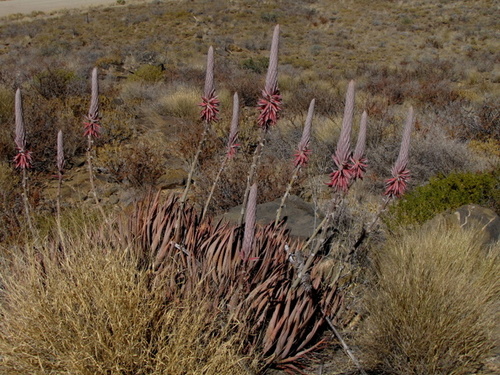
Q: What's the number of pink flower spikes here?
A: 11